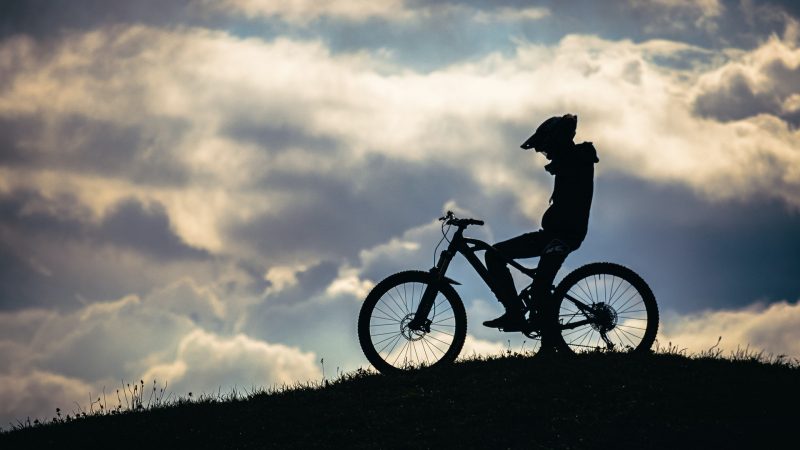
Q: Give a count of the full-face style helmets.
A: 1